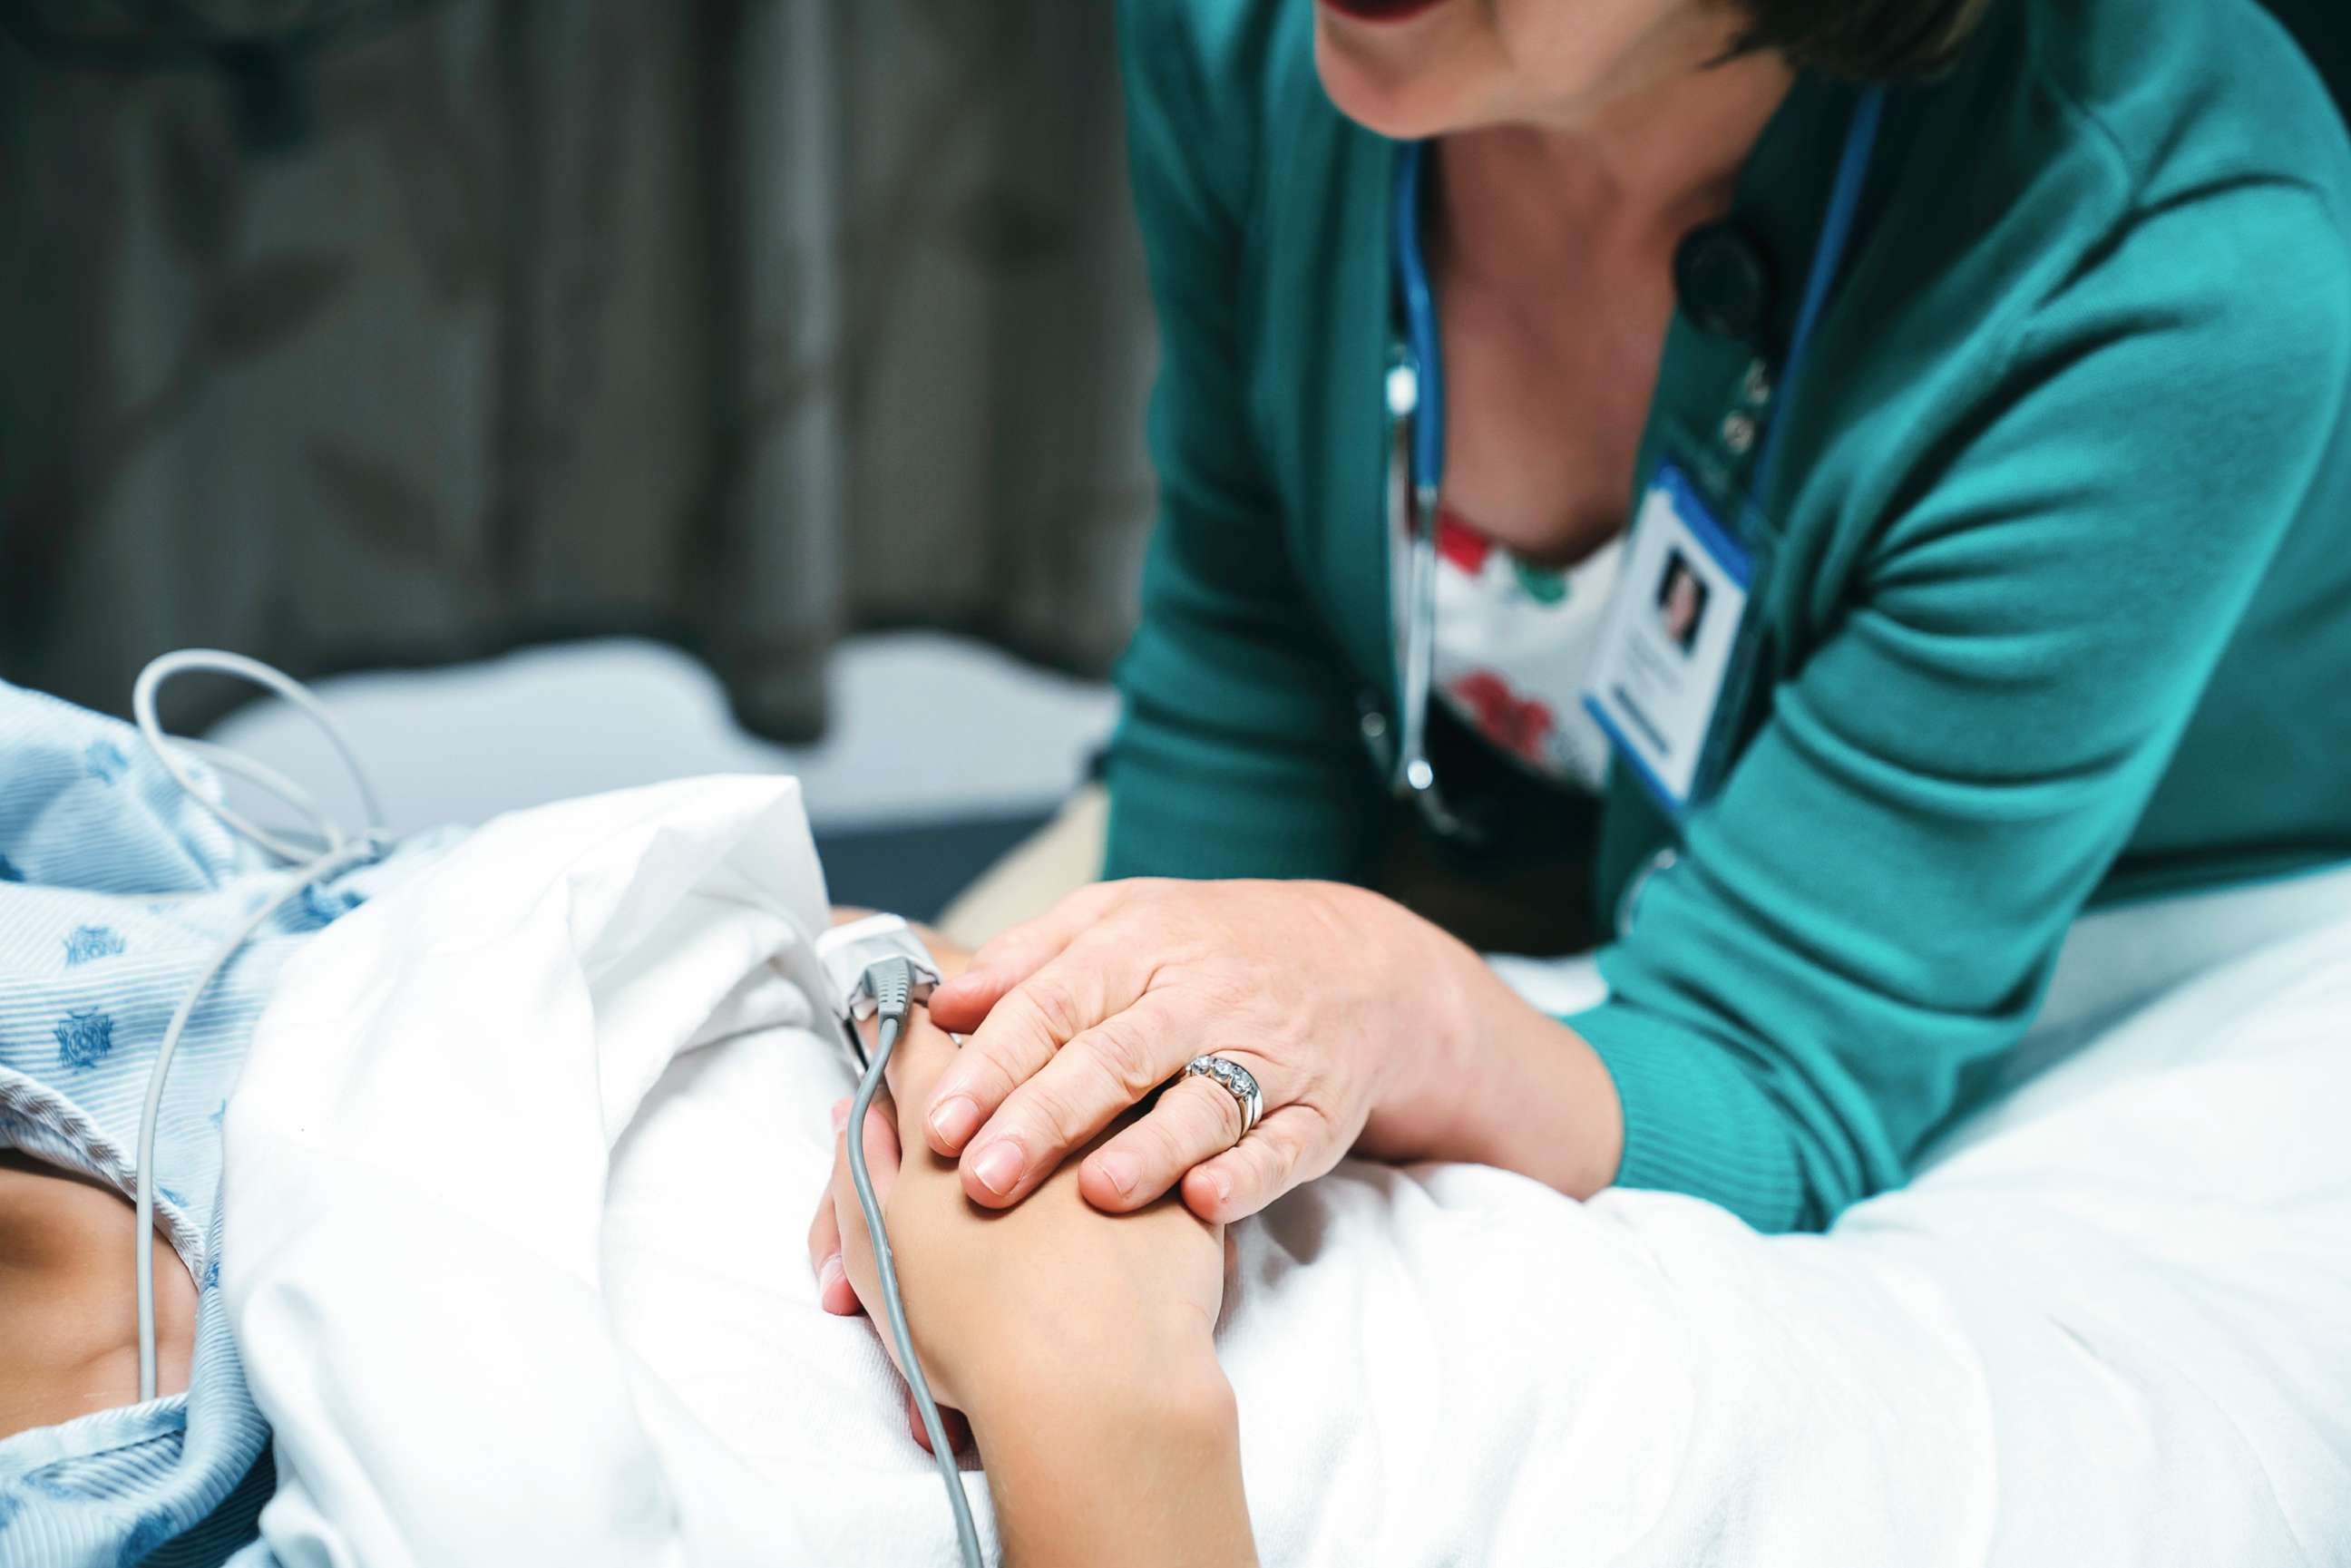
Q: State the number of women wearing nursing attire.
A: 1